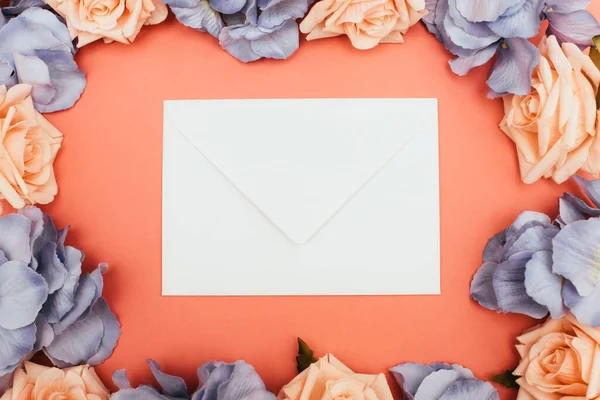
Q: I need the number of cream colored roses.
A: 7